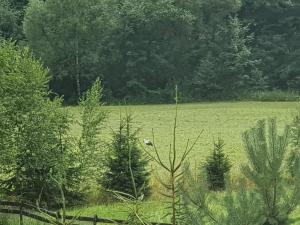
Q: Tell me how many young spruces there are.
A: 2